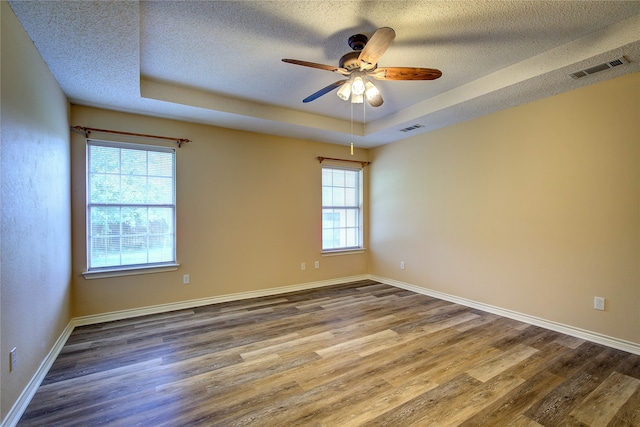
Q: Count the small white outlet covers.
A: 6